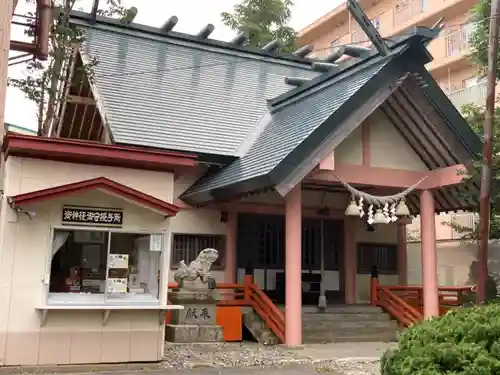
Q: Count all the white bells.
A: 3